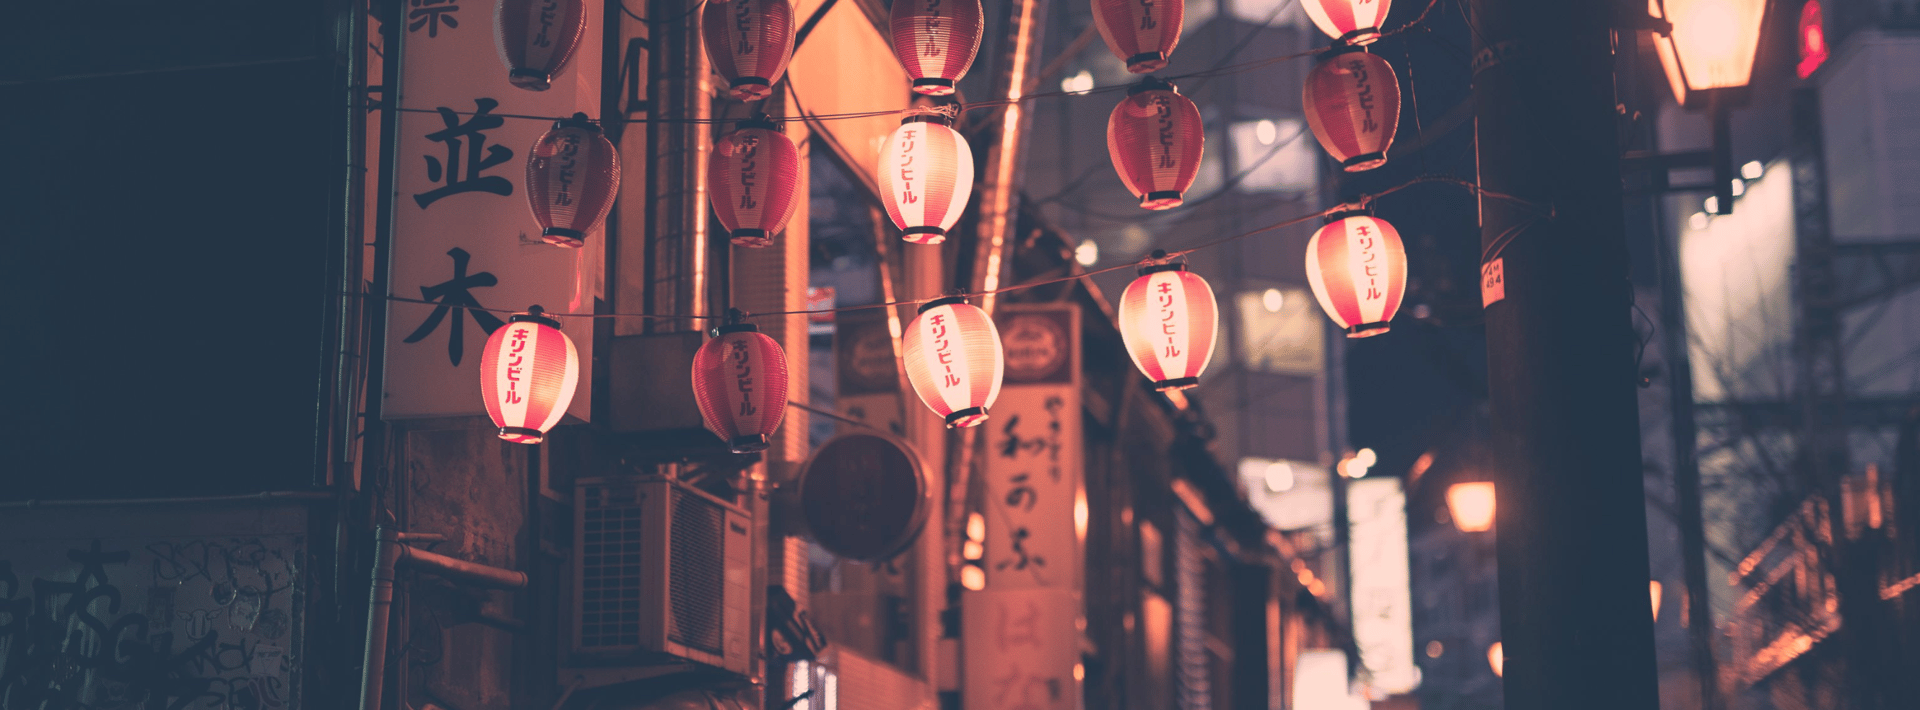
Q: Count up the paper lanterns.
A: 15